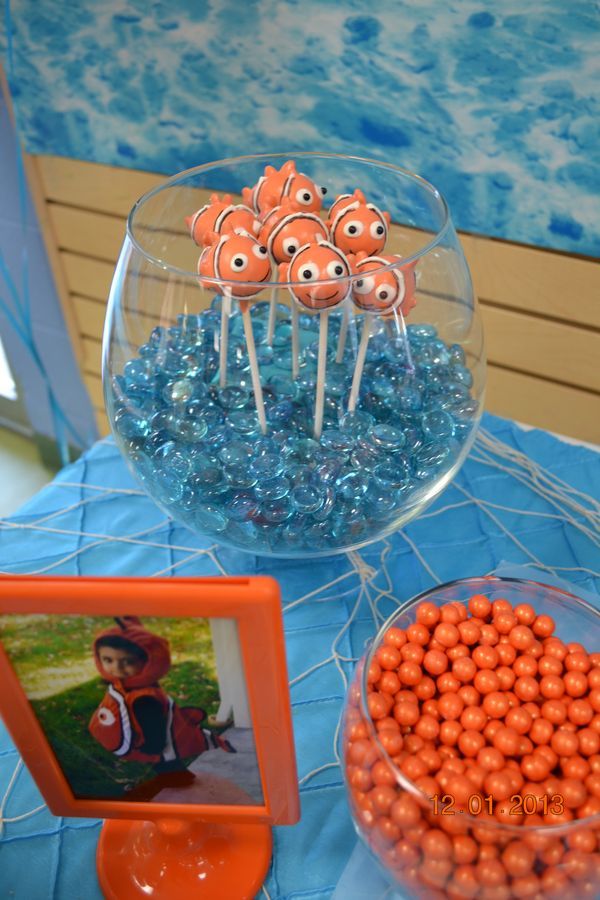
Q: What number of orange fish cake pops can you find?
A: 7